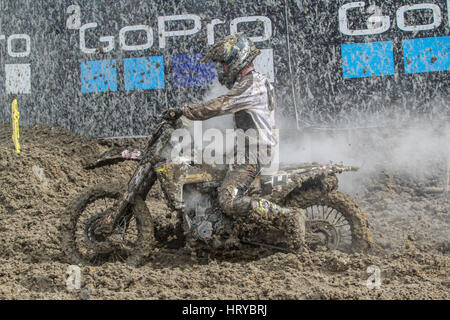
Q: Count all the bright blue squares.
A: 4